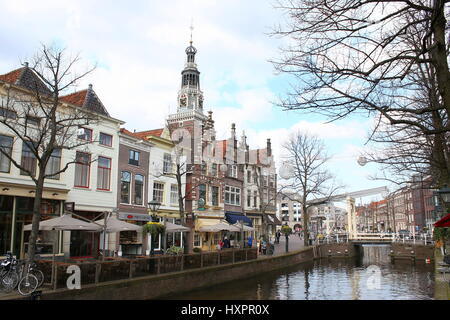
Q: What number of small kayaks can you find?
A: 0